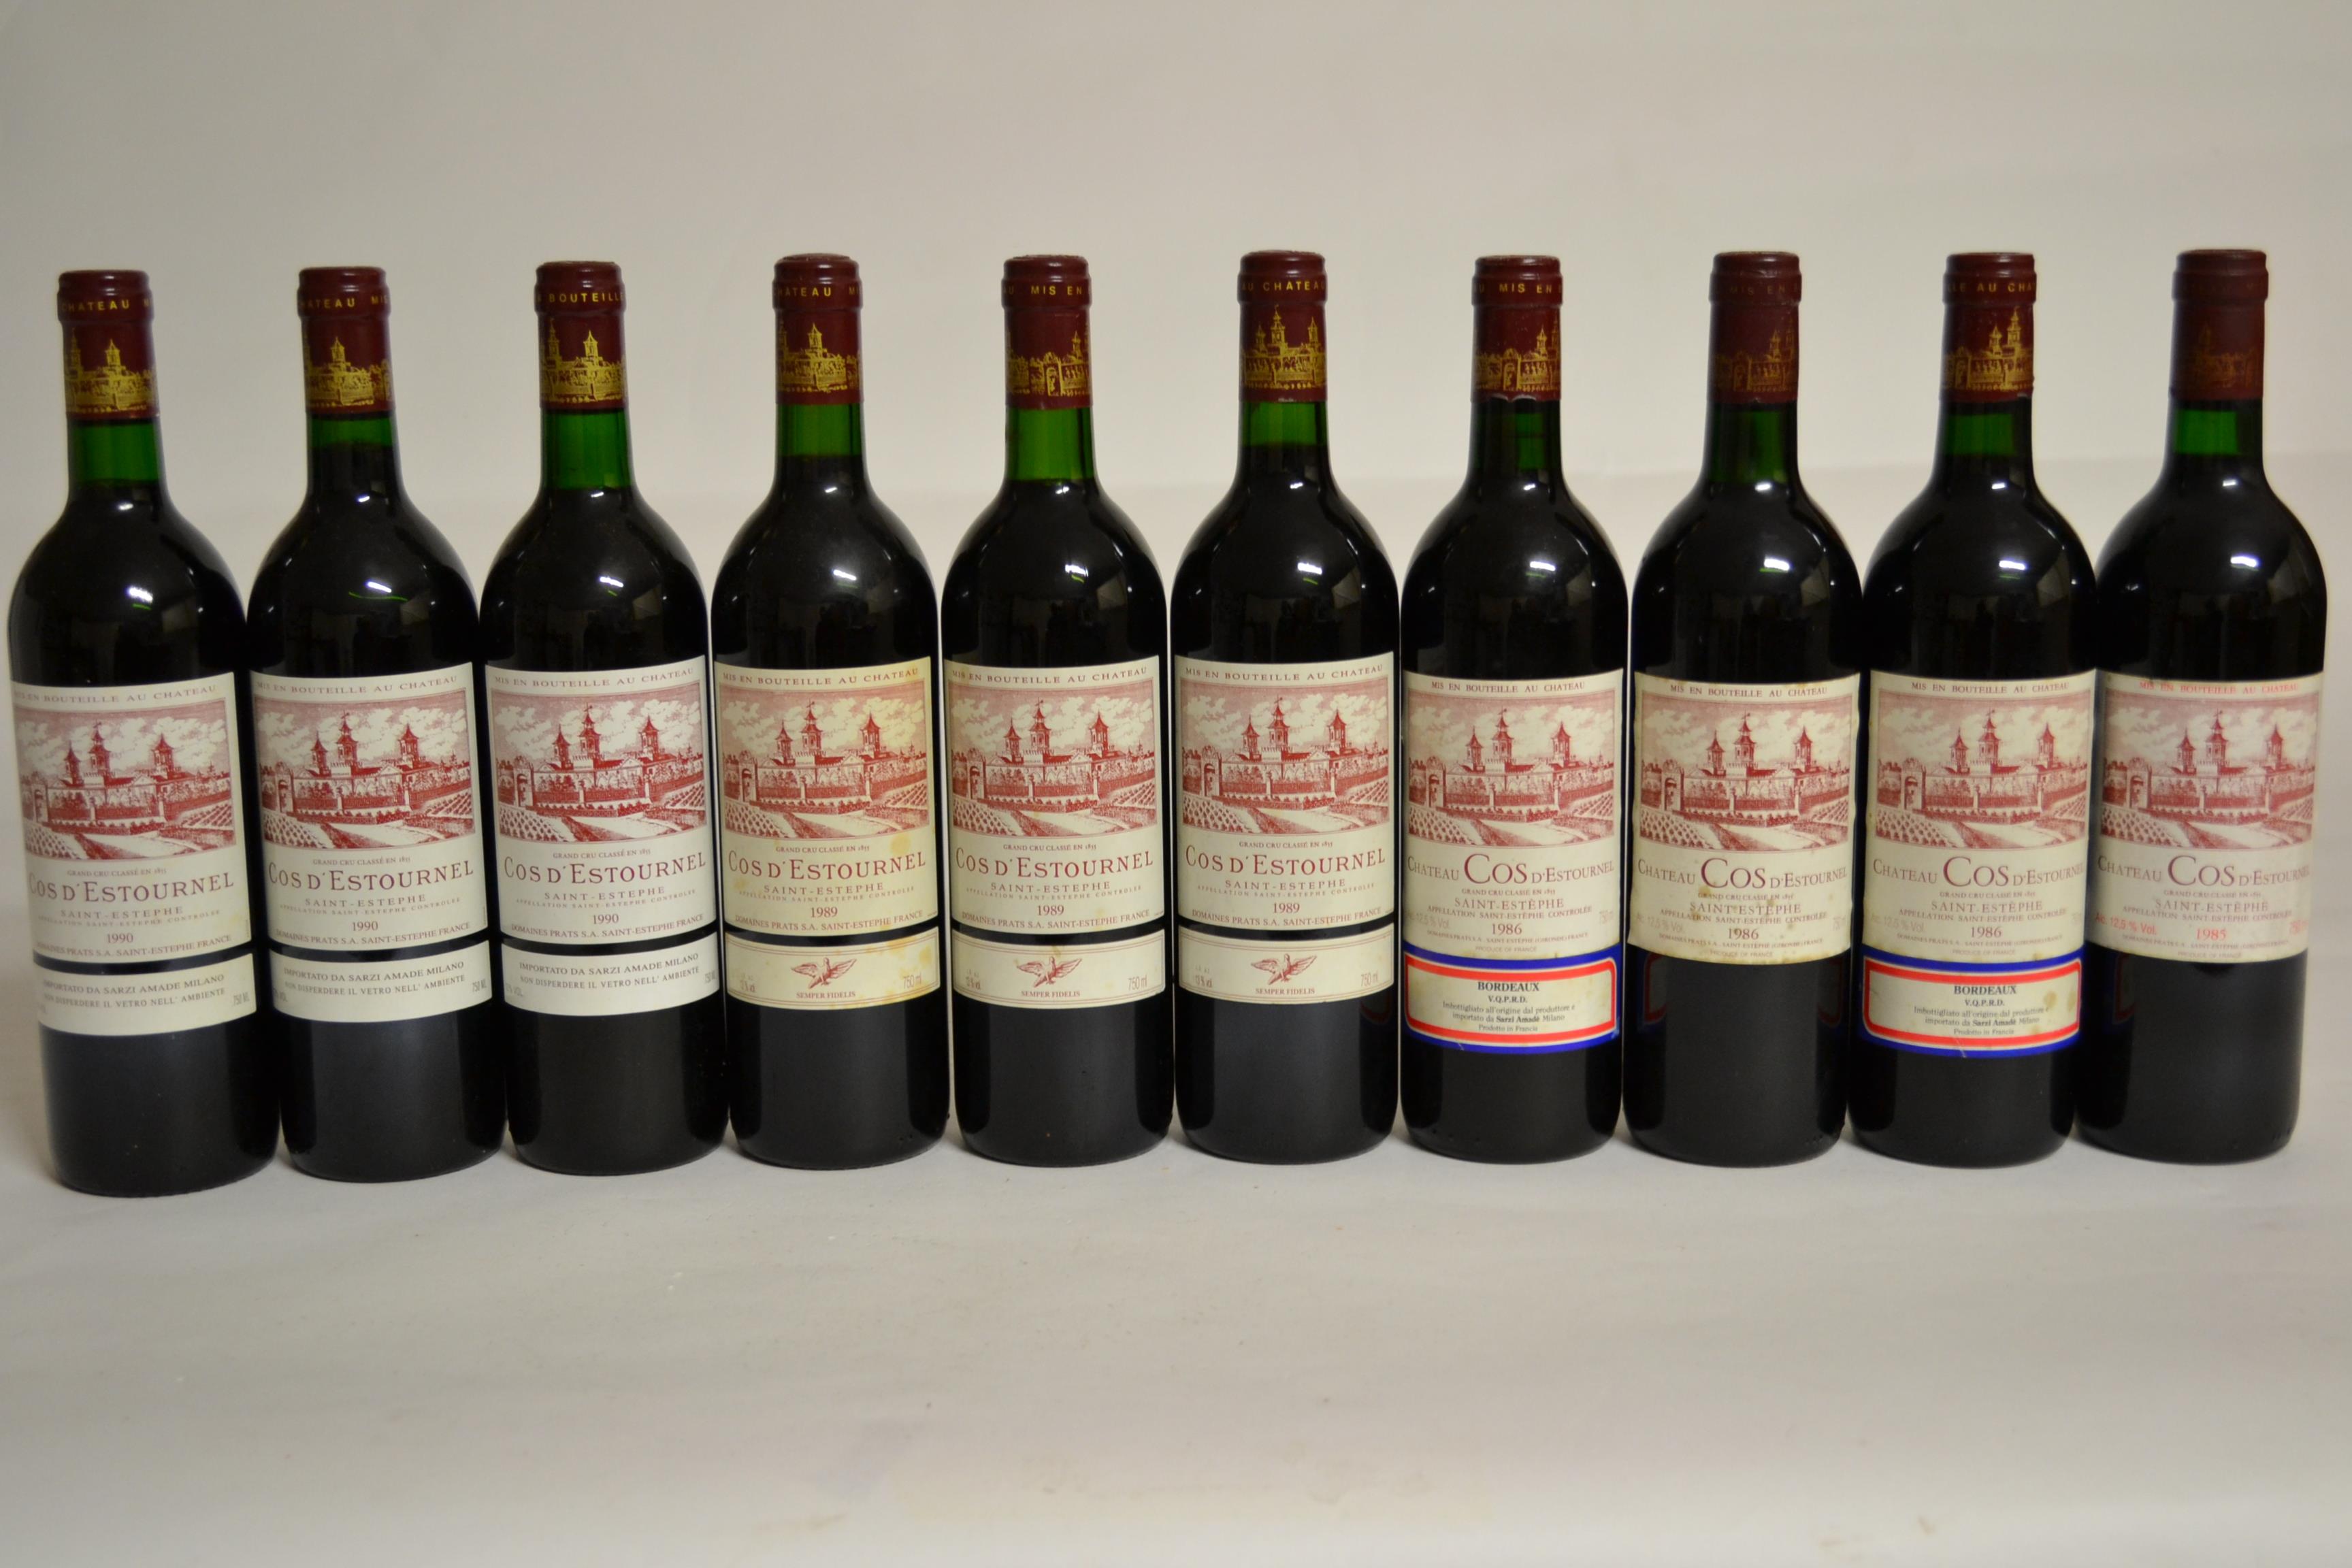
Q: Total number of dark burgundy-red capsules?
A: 10